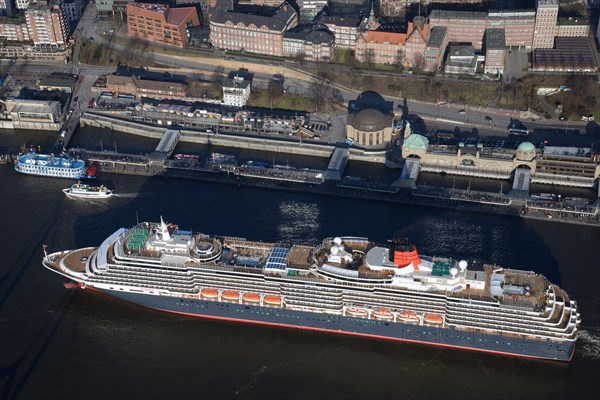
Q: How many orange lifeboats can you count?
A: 8